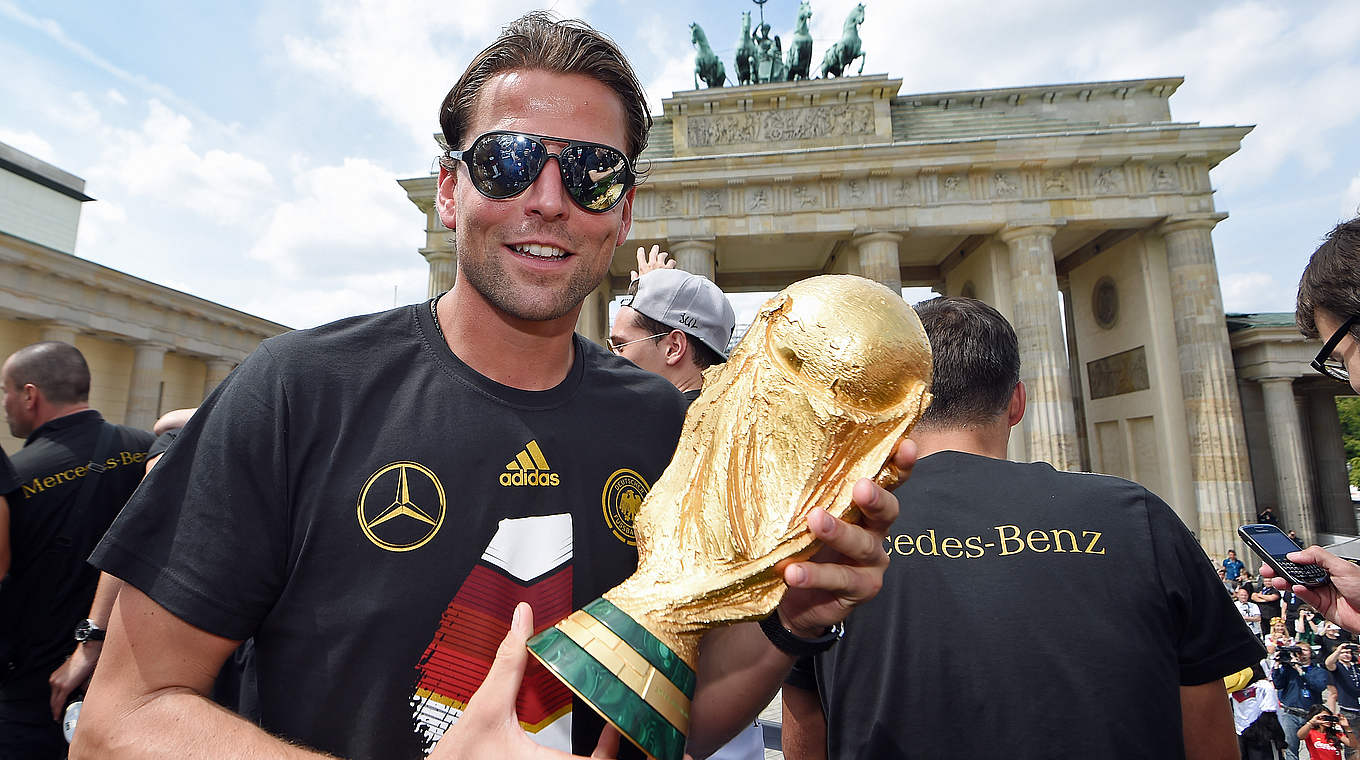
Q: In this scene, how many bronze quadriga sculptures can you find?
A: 1